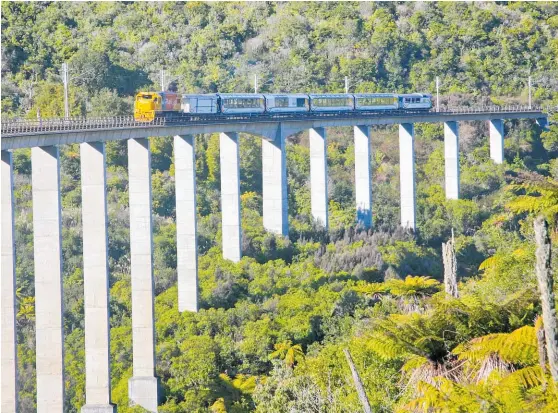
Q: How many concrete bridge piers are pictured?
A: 12